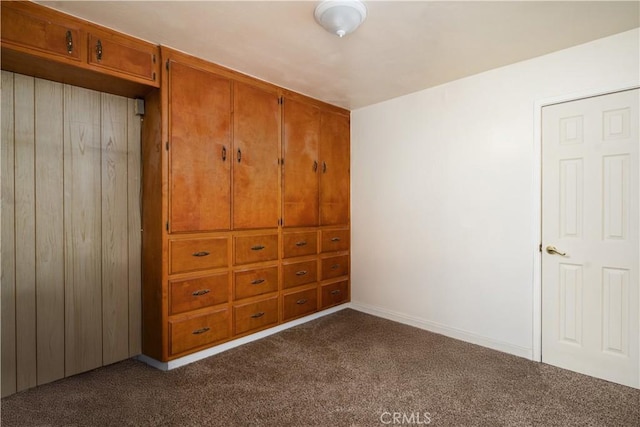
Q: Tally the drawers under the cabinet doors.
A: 12